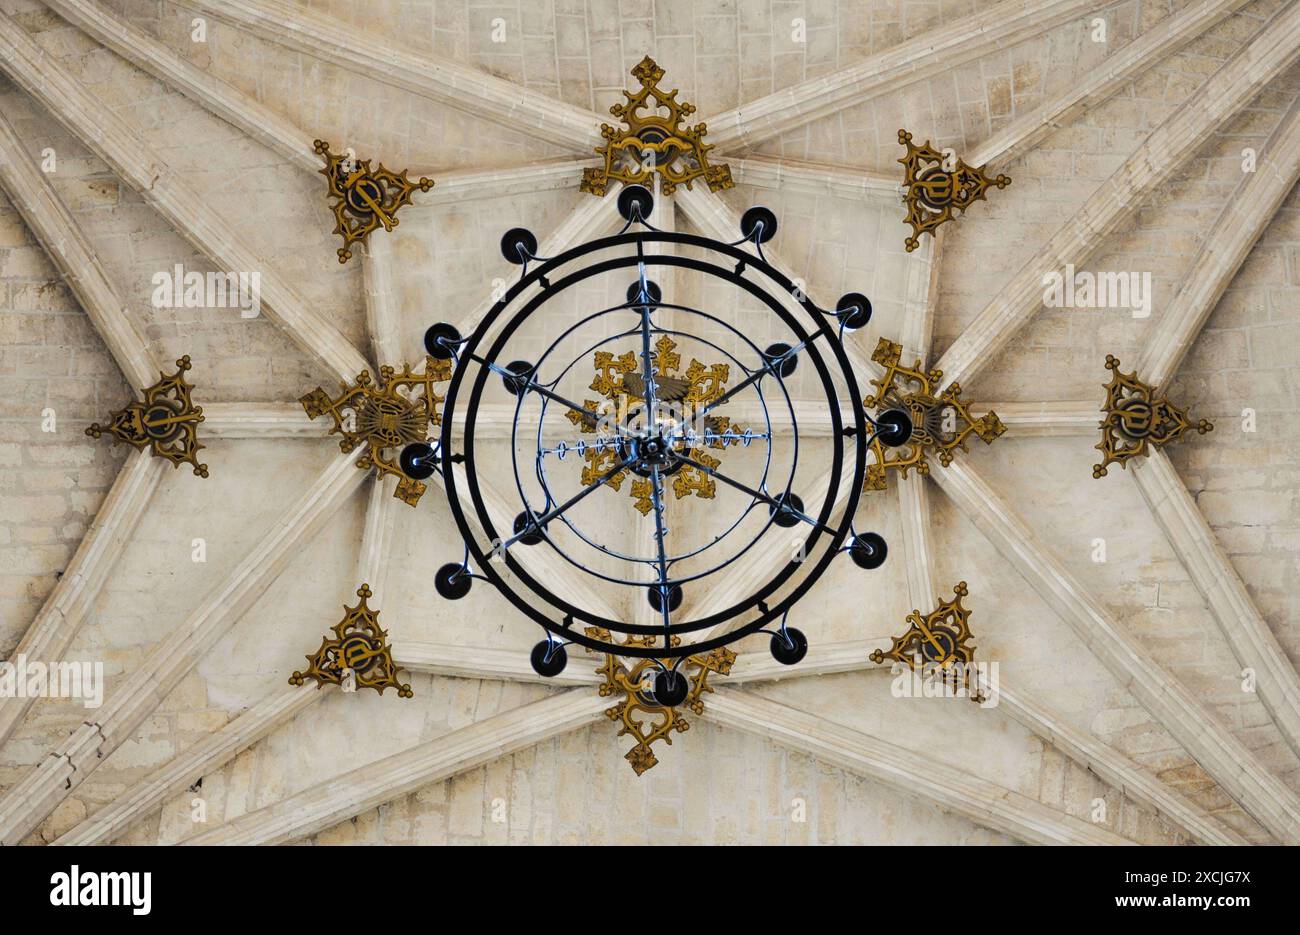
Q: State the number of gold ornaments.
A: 11